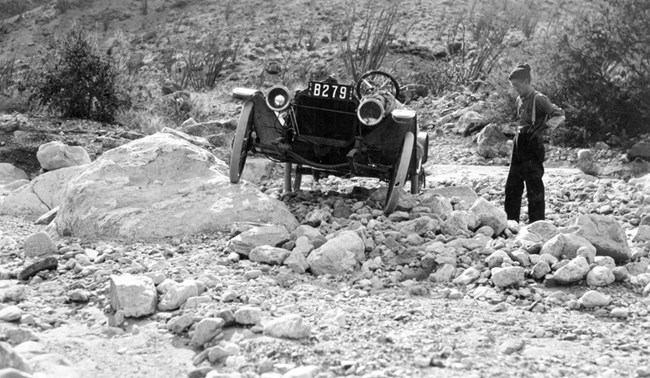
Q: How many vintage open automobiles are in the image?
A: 1